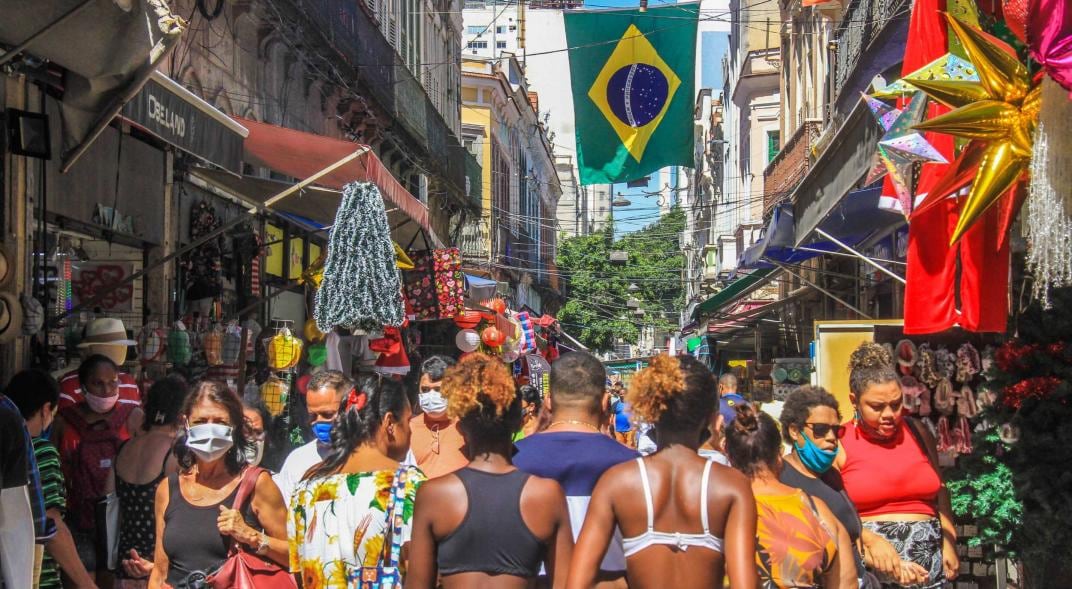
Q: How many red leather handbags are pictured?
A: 1